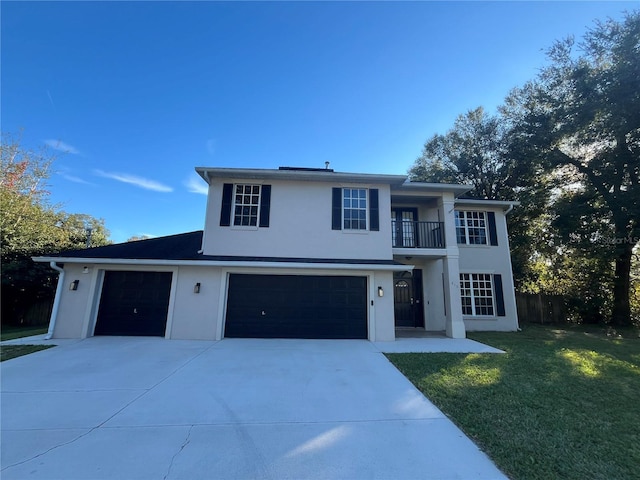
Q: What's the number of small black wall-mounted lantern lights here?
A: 3